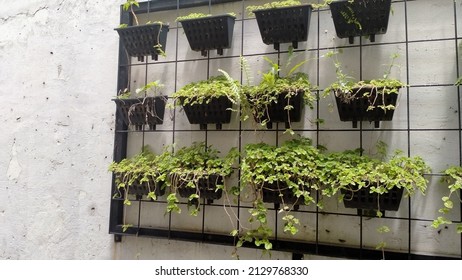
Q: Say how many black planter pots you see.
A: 12